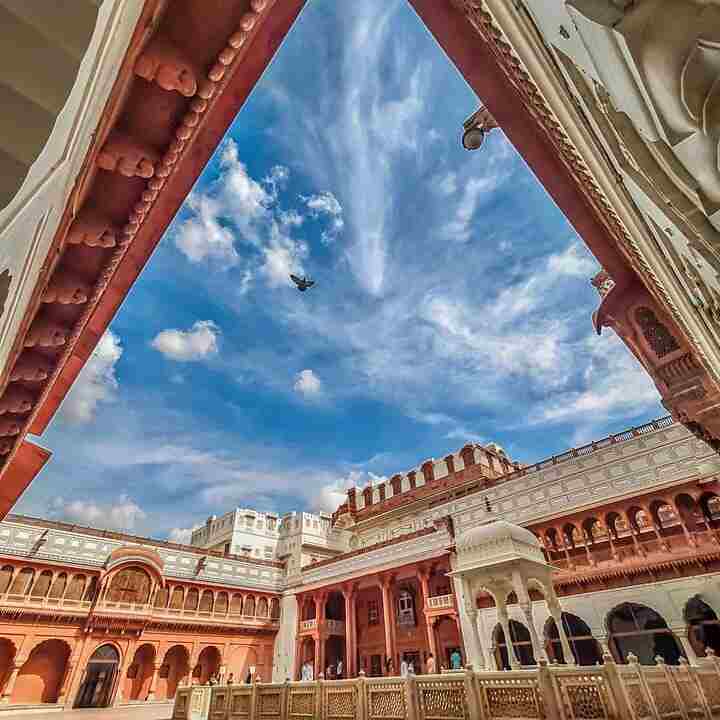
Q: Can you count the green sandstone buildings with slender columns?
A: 0